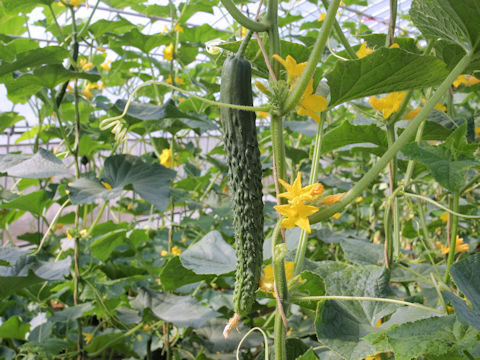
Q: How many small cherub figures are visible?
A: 0